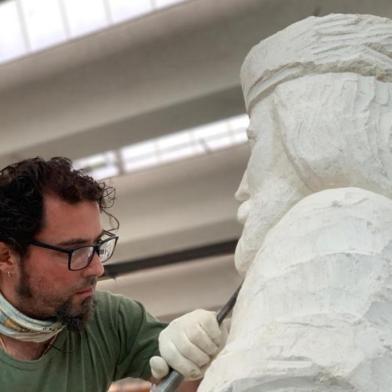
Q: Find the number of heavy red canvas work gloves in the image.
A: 0